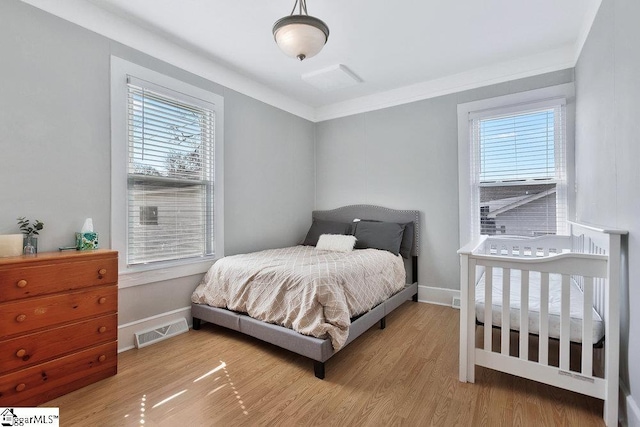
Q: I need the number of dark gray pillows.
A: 3